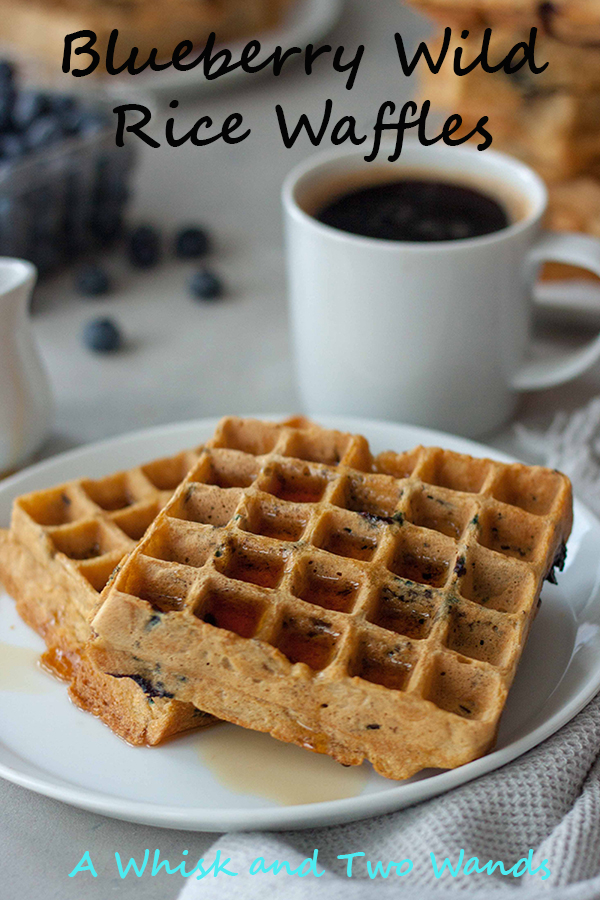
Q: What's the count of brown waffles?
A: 2